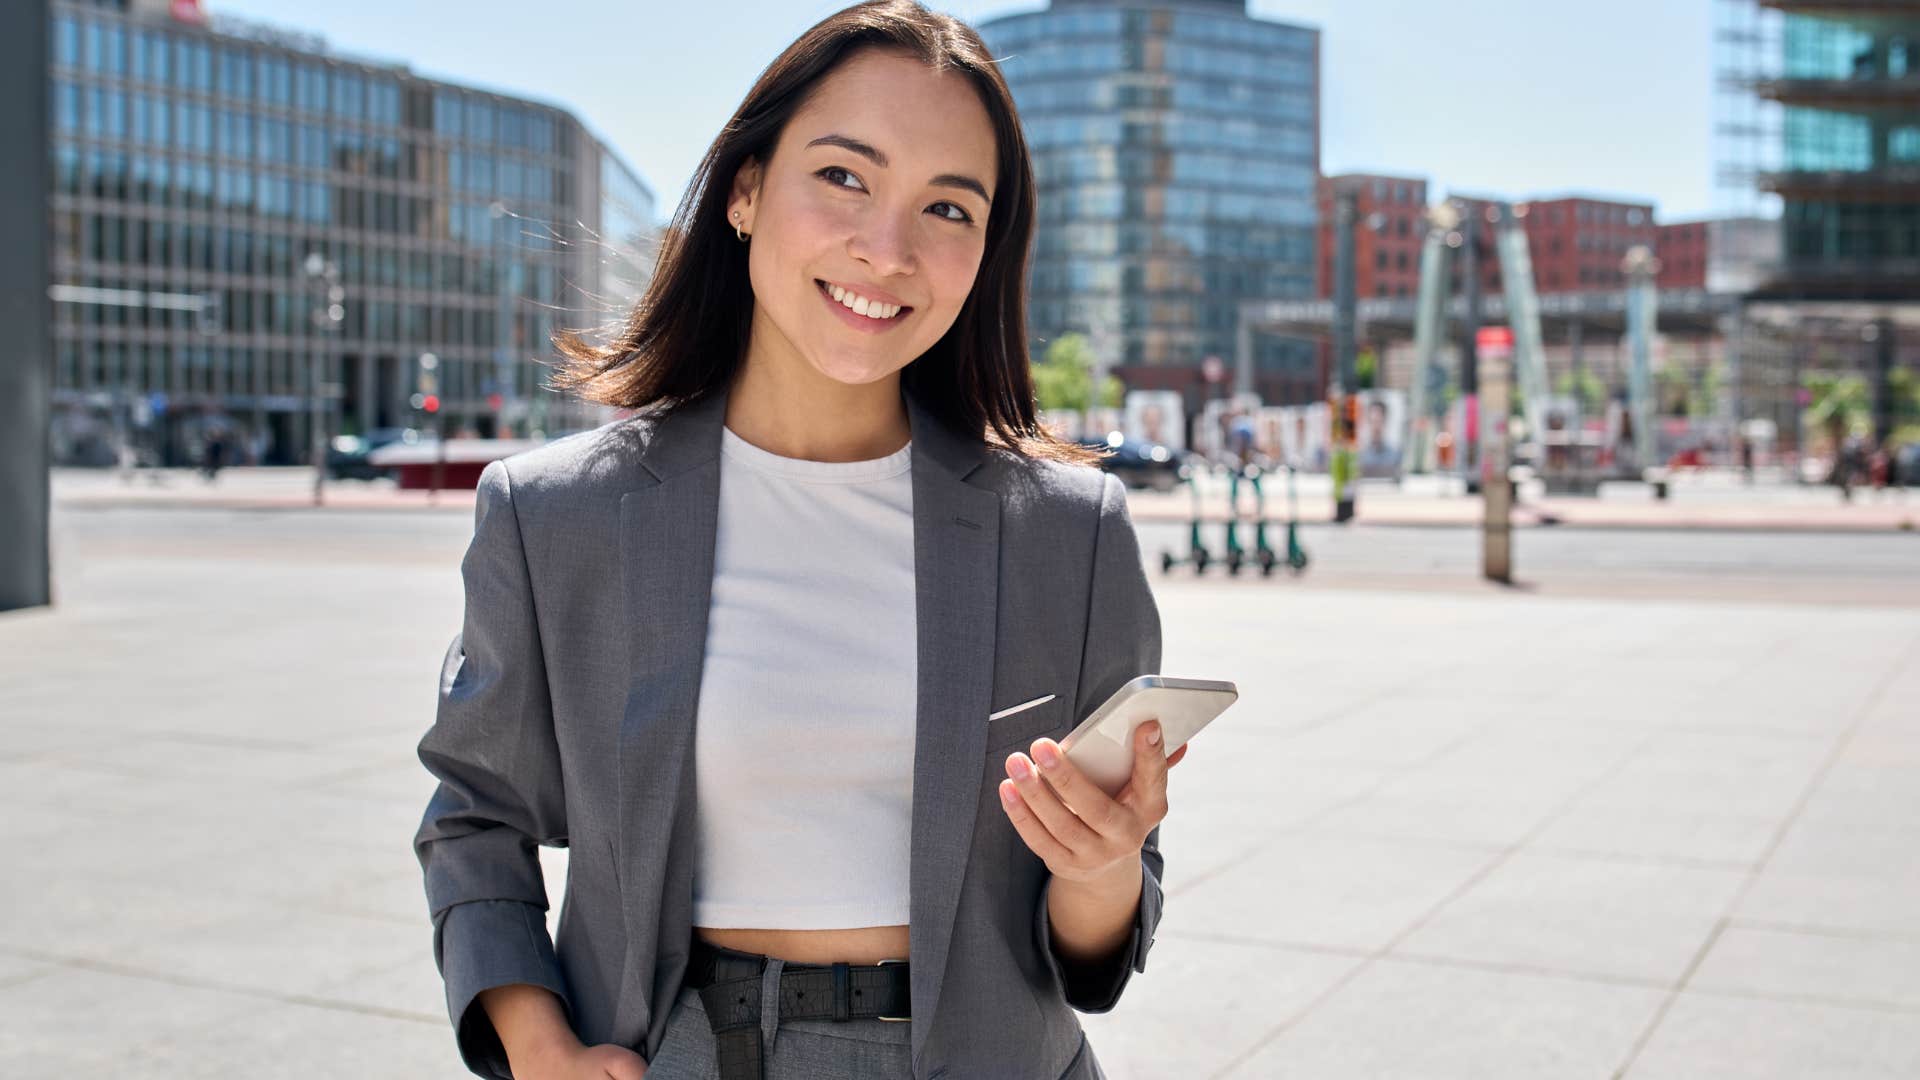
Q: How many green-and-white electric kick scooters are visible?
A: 4